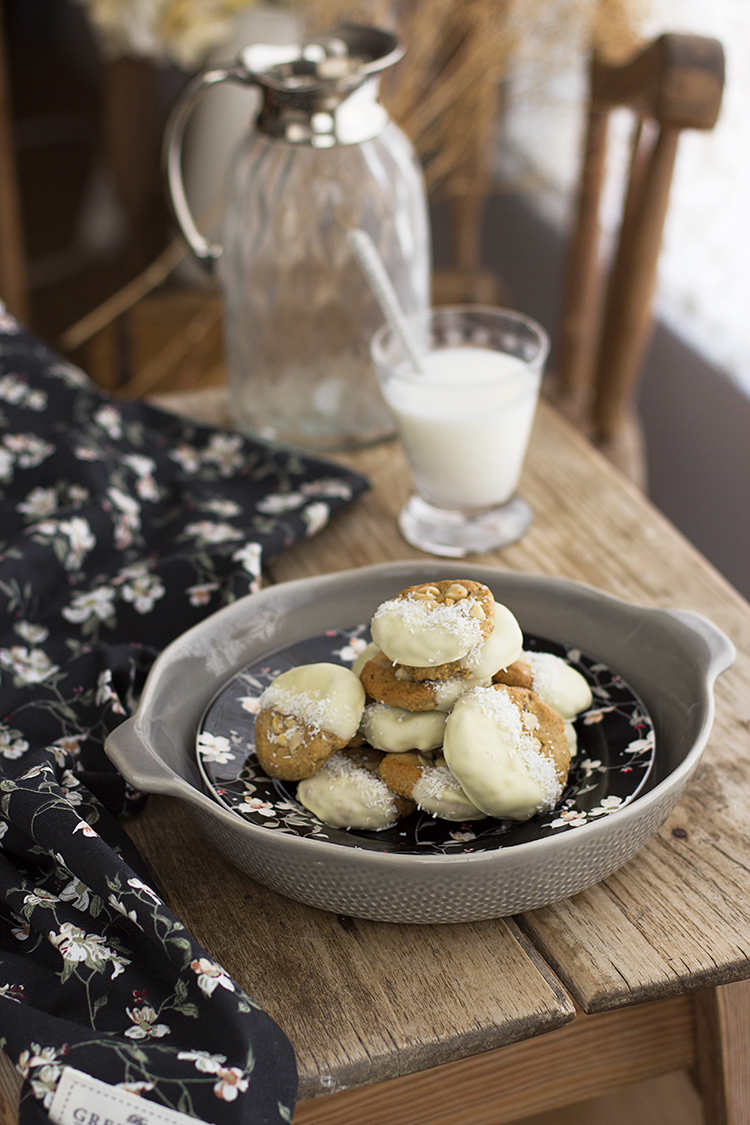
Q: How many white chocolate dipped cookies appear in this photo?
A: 11